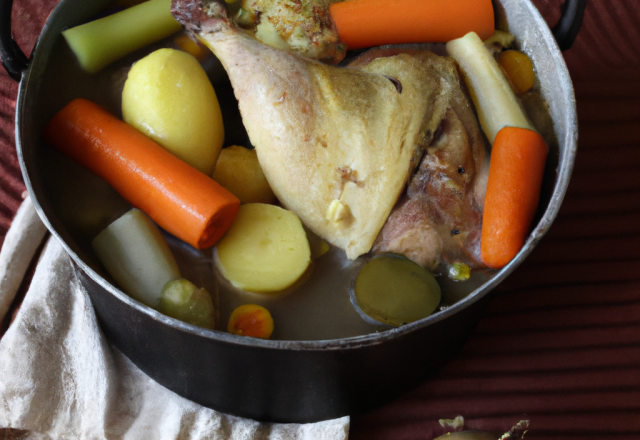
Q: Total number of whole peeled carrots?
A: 3